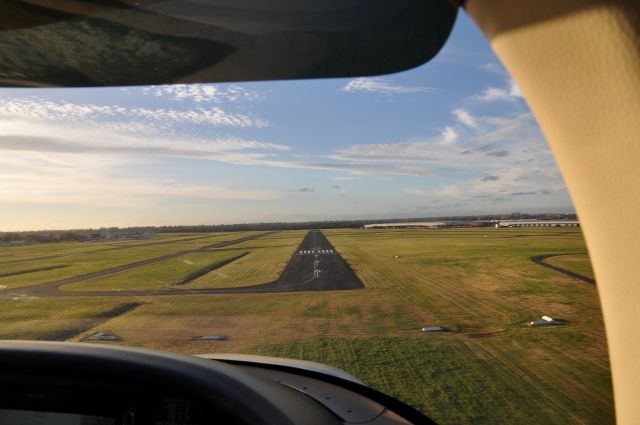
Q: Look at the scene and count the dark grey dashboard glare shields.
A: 1